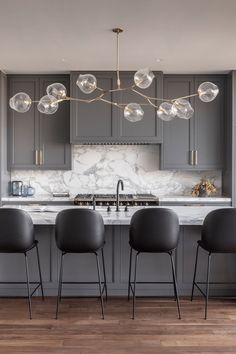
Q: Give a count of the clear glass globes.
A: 9